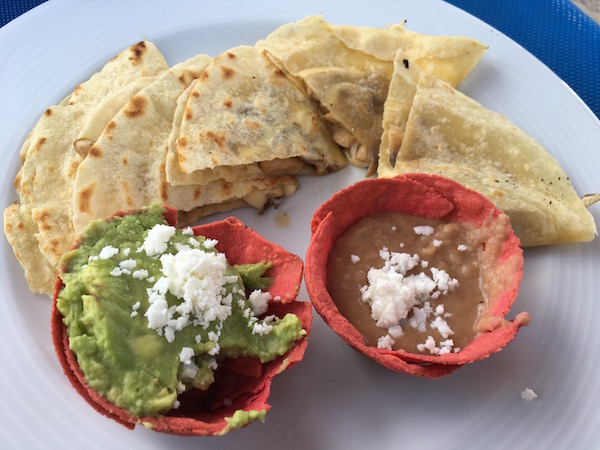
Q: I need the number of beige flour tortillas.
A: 5